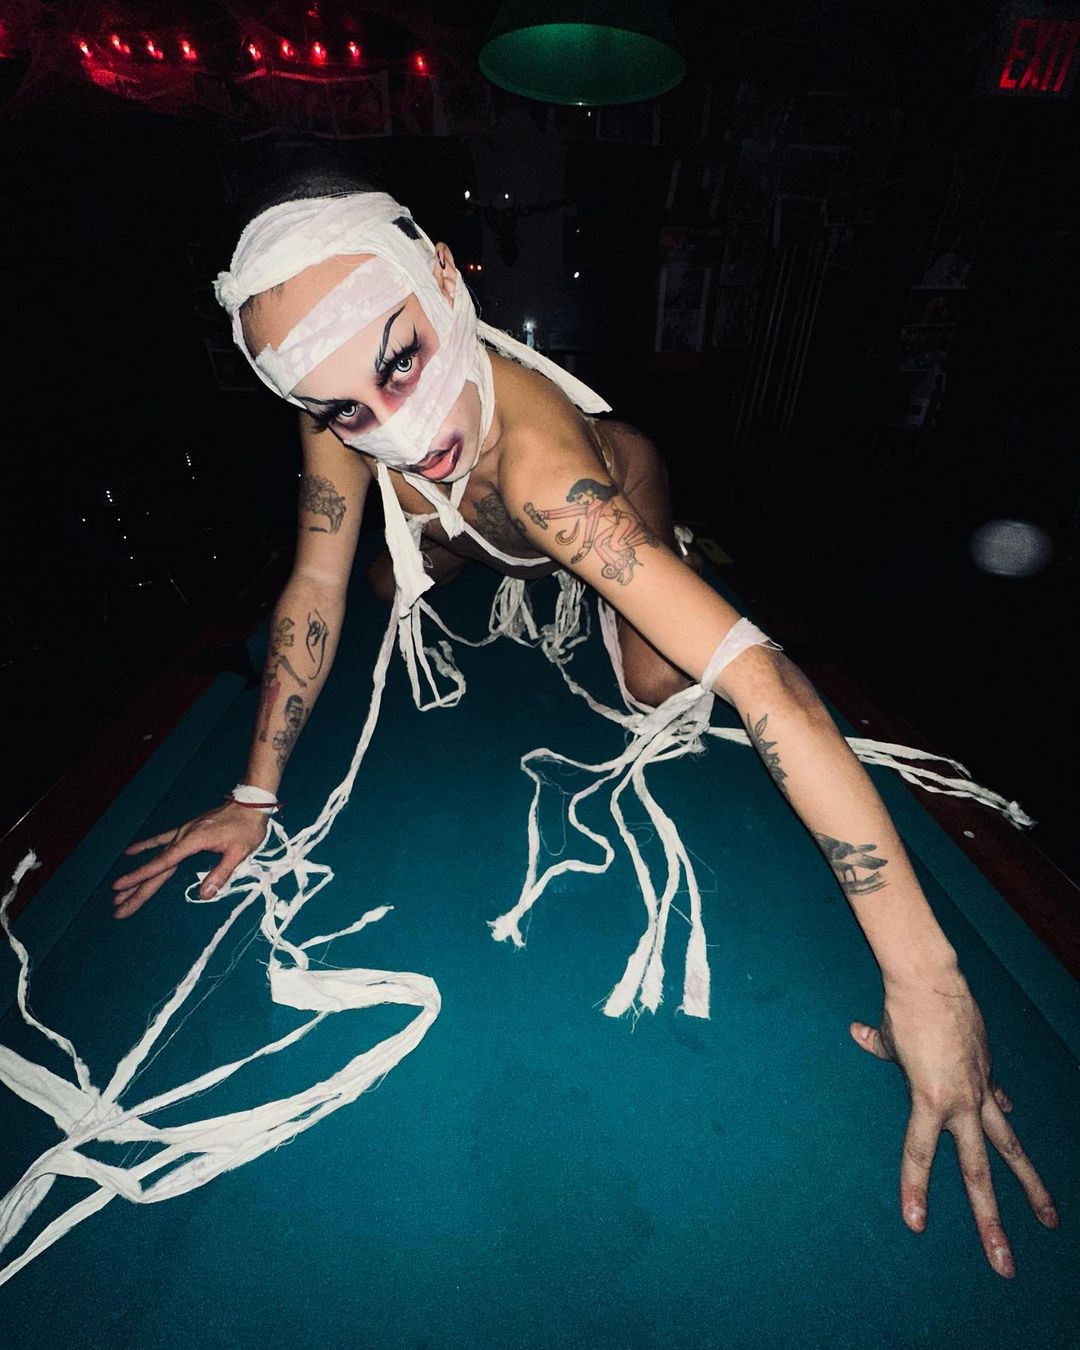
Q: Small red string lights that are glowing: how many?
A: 9